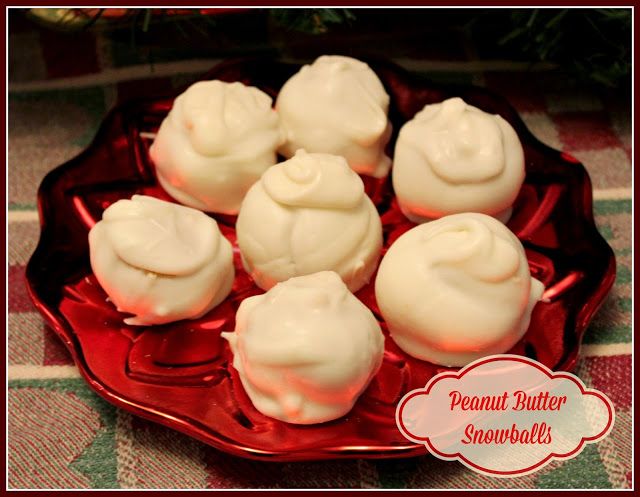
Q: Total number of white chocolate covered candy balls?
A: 7